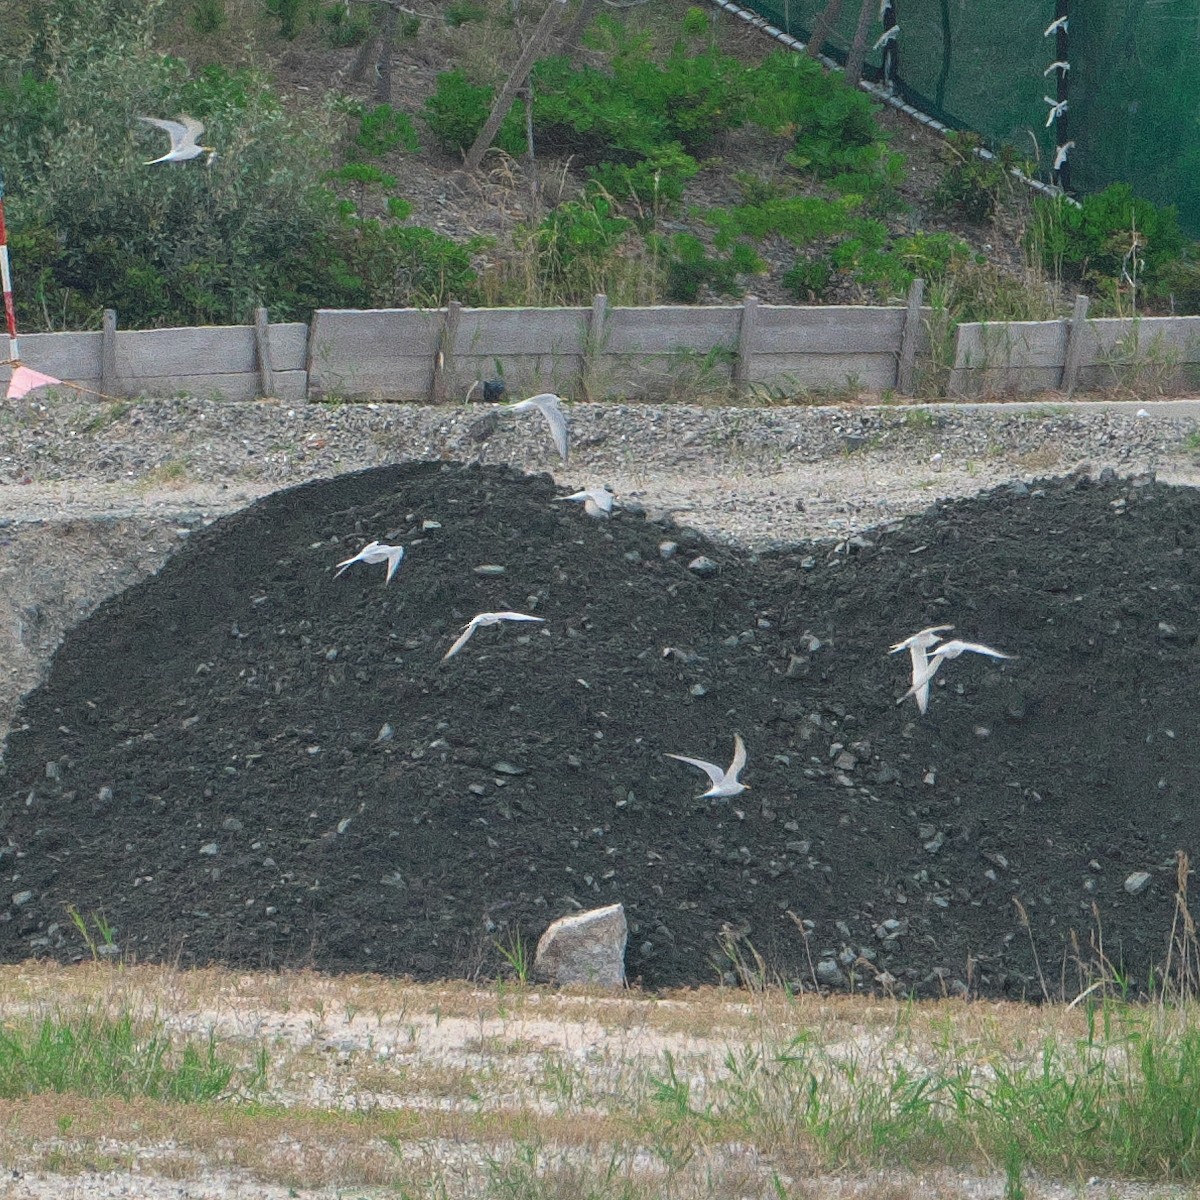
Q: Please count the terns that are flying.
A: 8